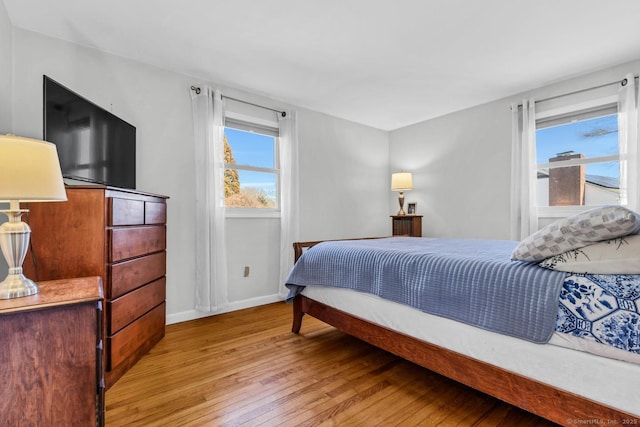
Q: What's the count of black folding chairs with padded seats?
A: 0